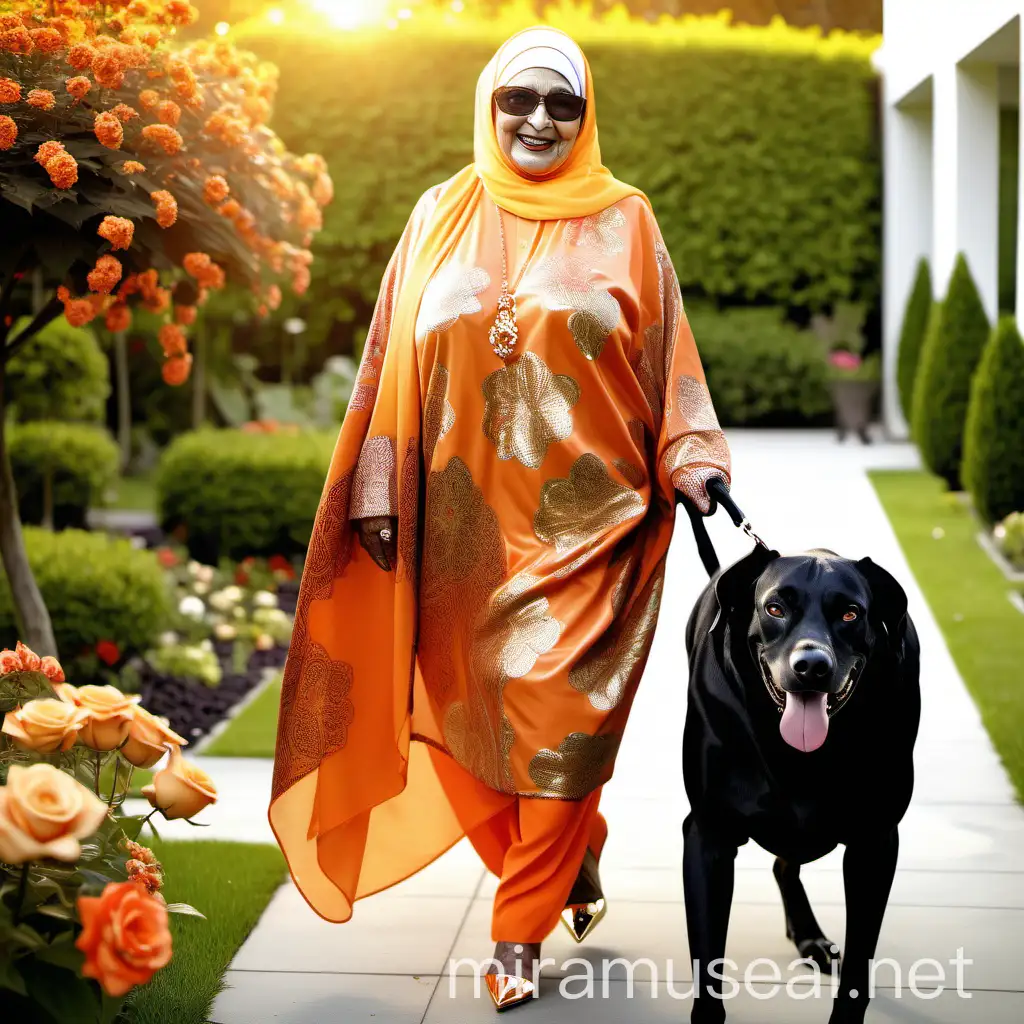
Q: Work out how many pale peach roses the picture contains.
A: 5